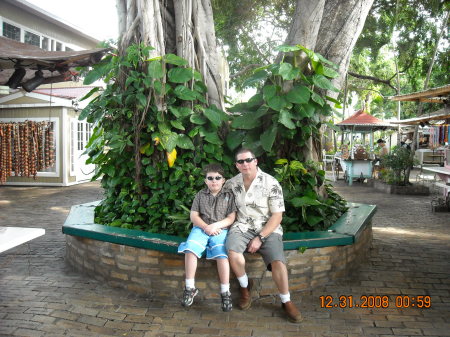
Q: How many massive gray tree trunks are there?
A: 2